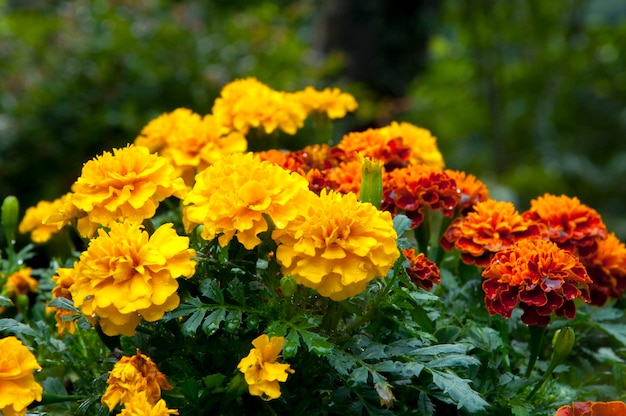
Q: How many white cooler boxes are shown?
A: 0